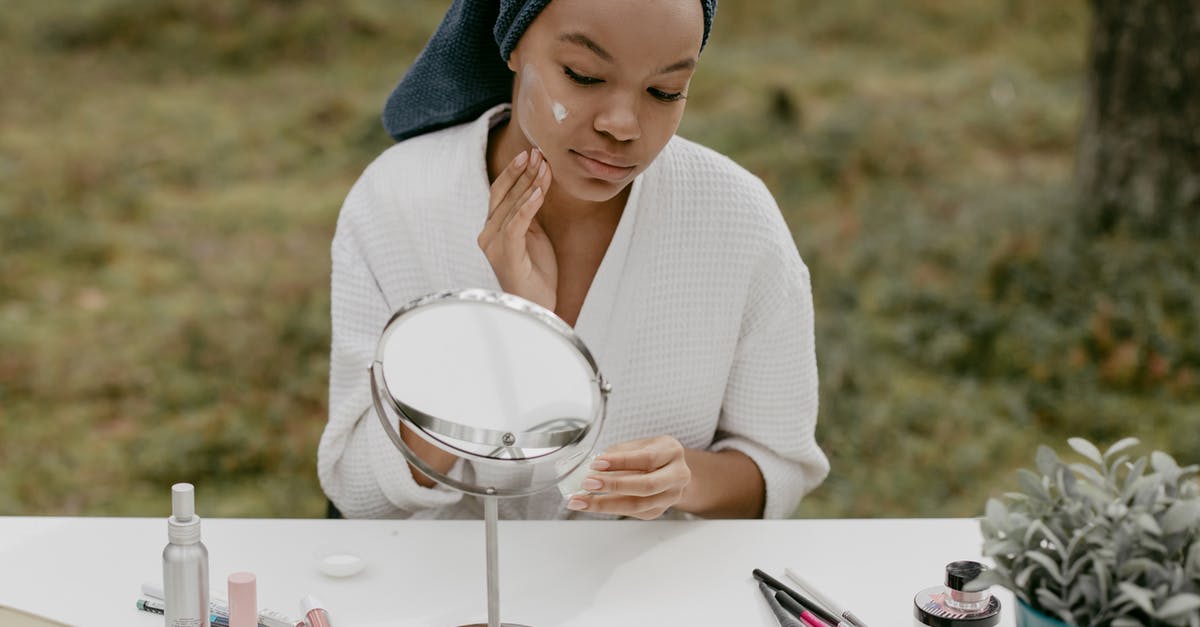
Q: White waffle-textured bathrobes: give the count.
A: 1